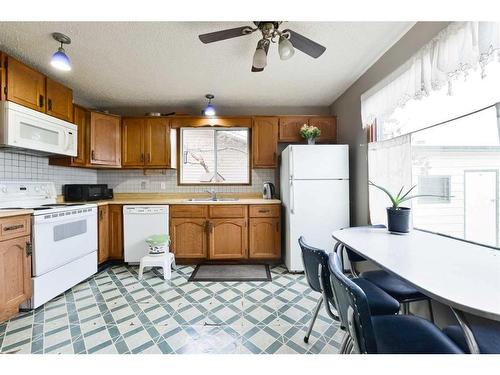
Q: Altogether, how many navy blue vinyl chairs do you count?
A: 4